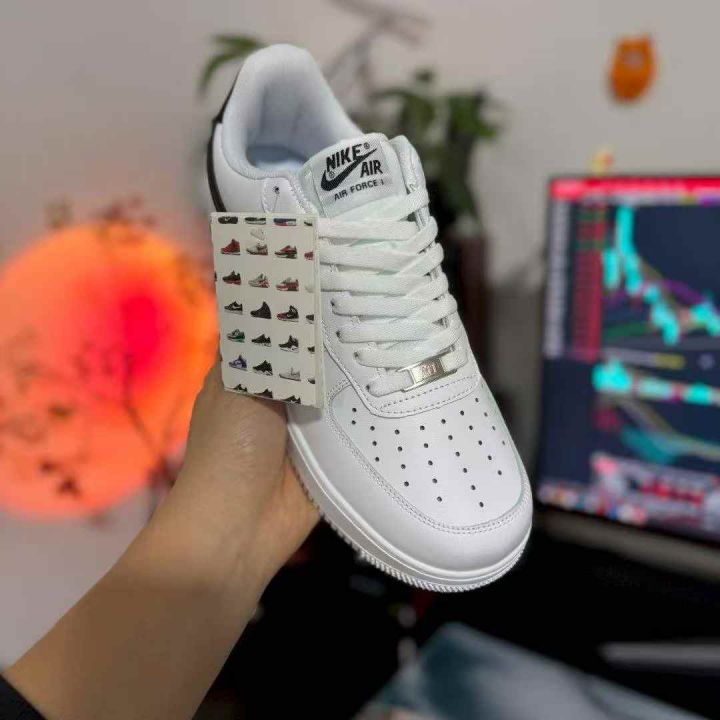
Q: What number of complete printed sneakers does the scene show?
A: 15